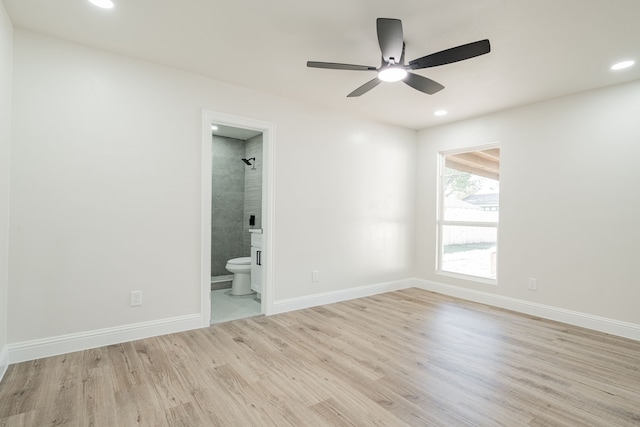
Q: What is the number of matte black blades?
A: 5